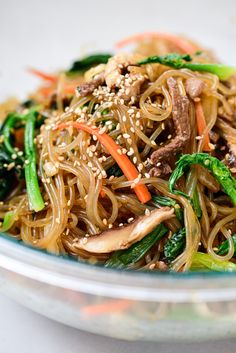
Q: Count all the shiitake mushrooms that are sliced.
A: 1